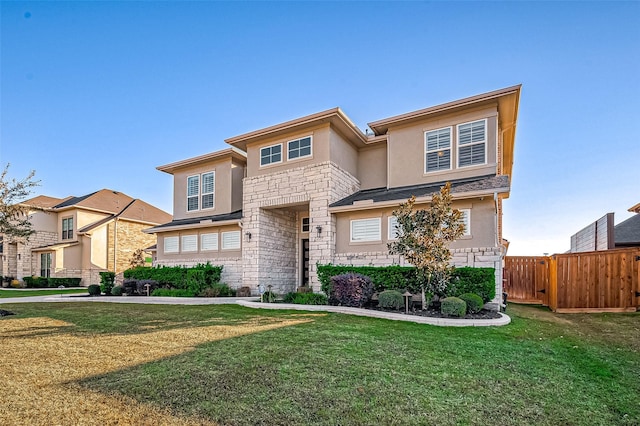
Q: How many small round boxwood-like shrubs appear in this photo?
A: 5